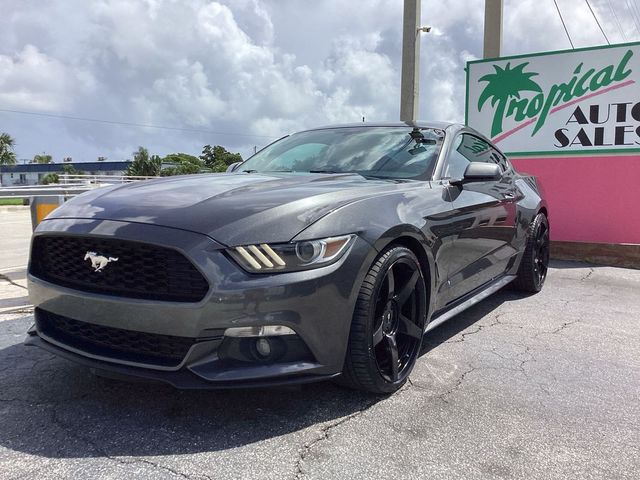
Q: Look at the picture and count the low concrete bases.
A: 1